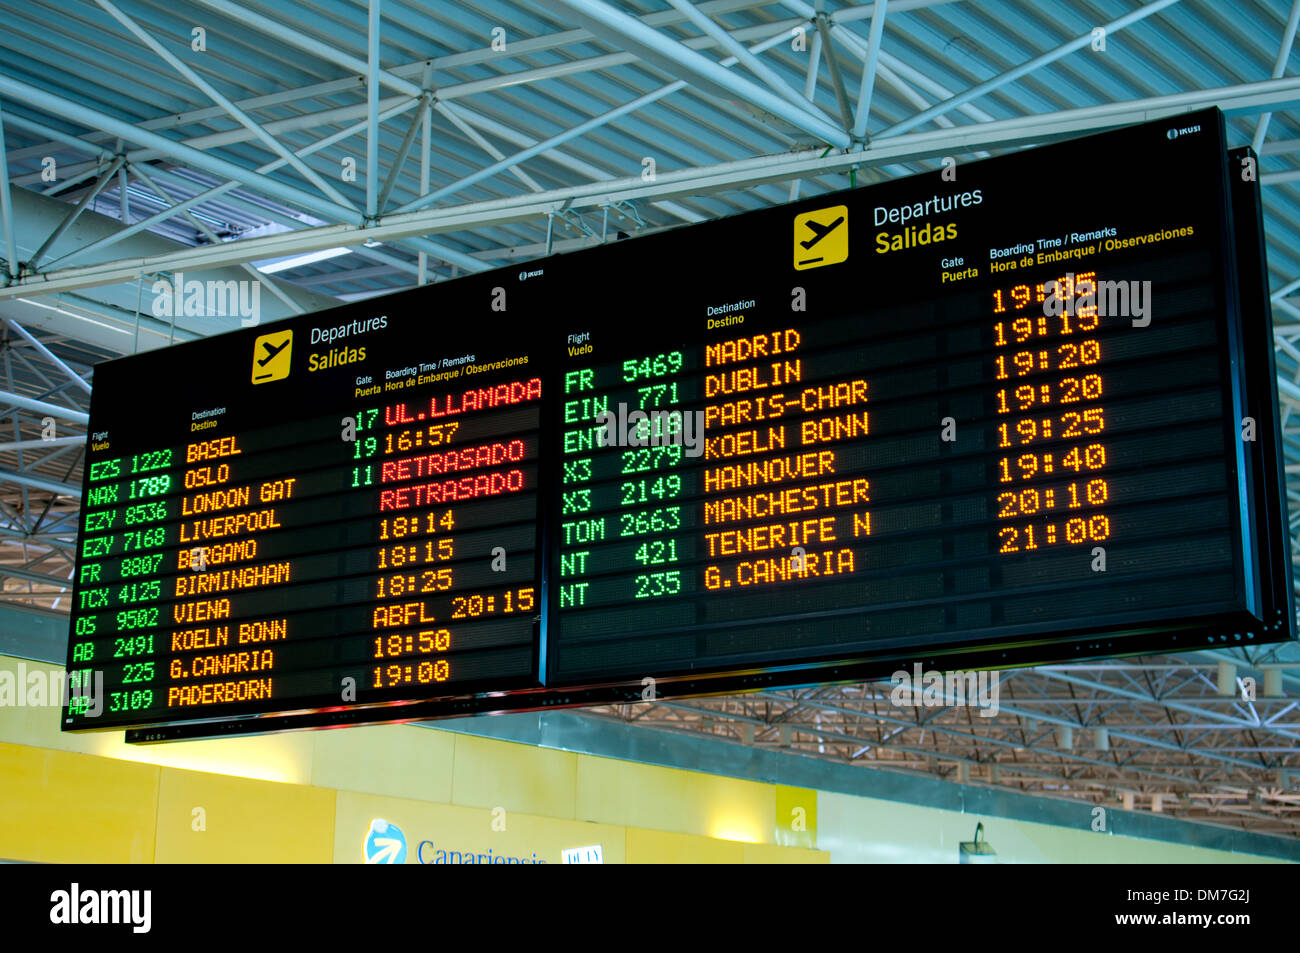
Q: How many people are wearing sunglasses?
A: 0